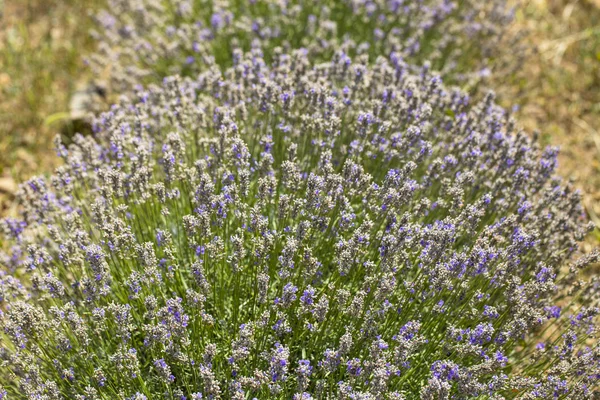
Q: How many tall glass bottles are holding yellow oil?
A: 0